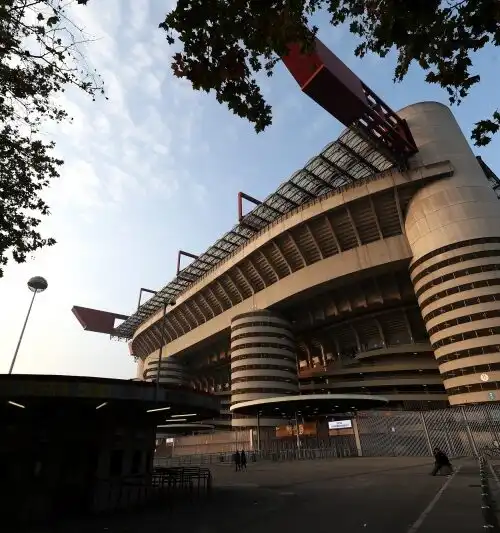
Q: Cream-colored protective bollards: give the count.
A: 0